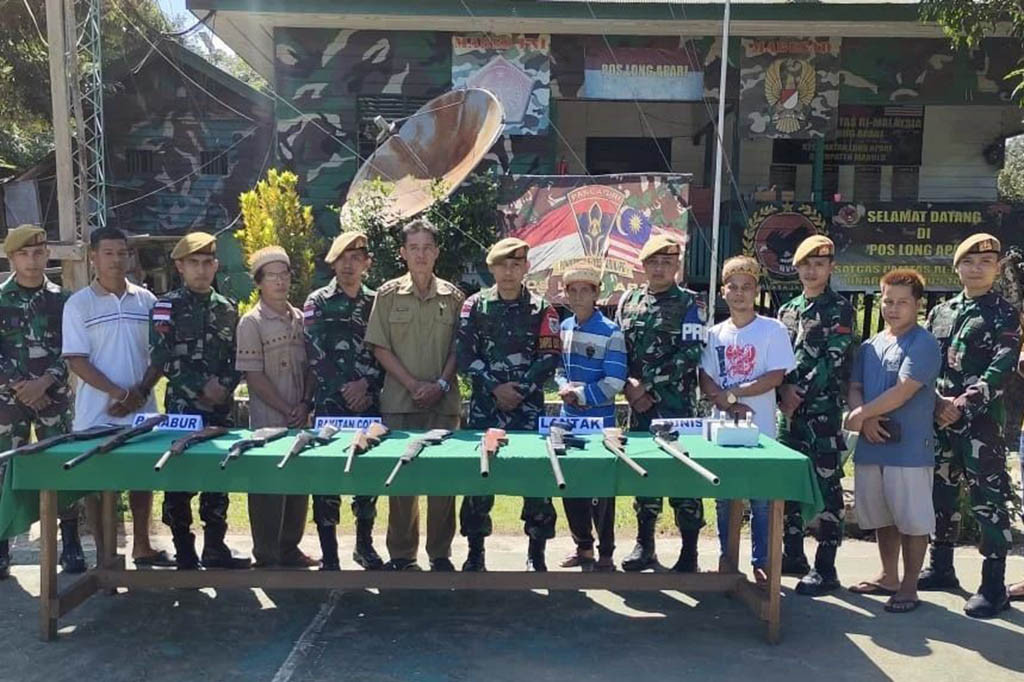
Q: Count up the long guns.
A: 11